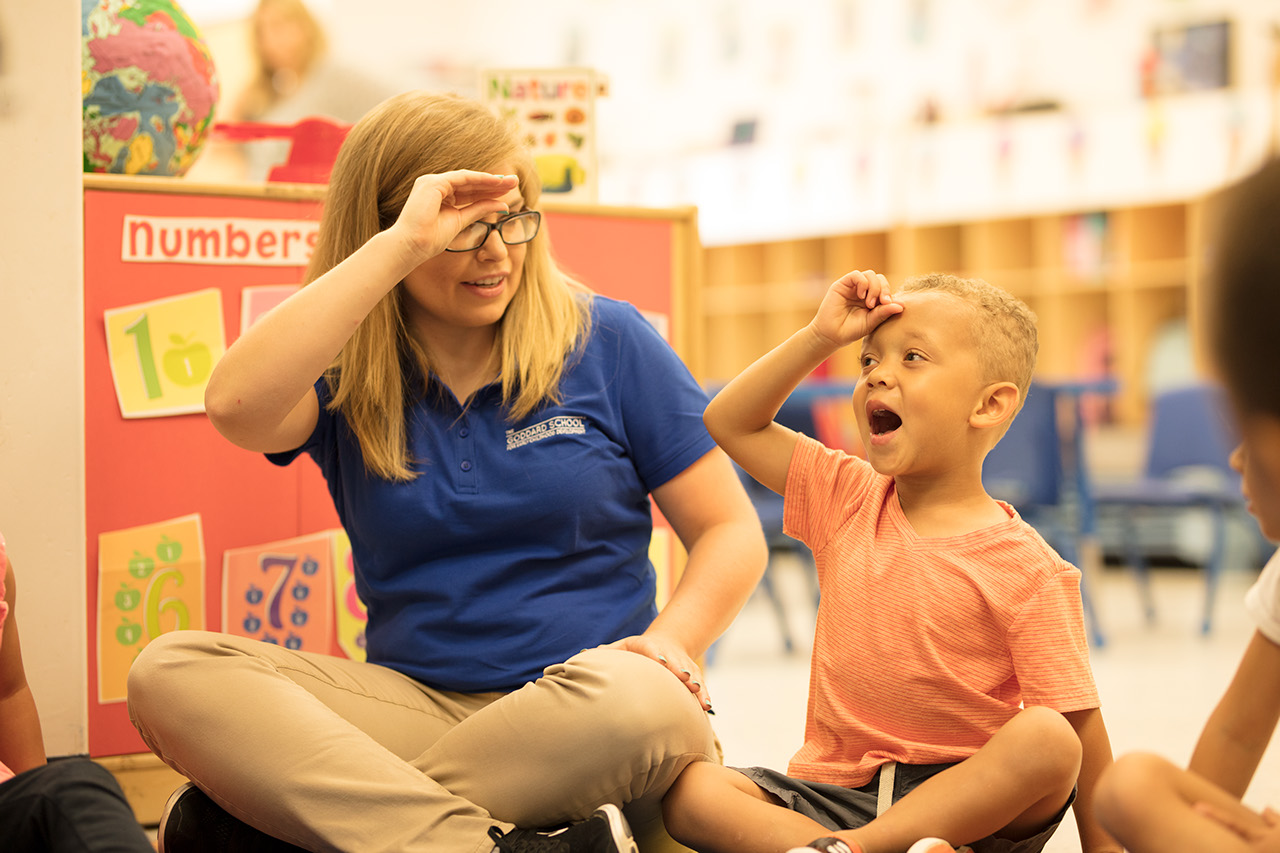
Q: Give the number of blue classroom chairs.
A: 3